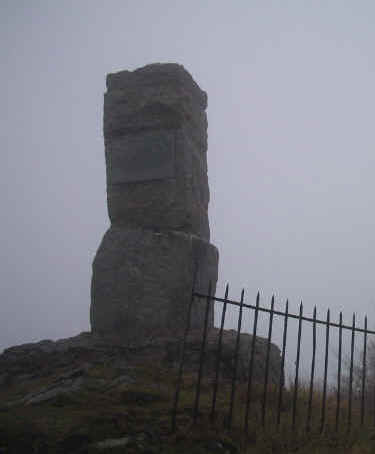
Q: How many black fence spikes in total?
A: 13